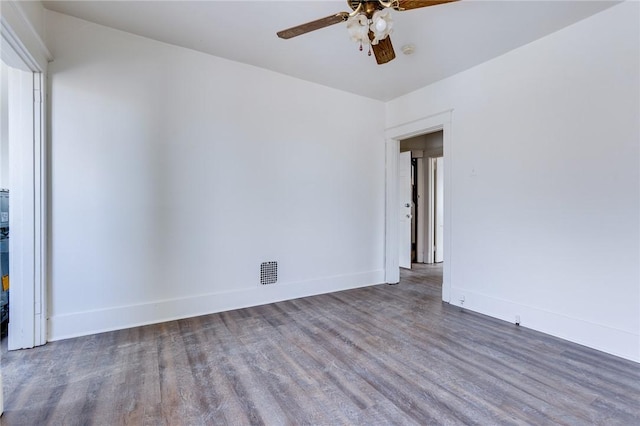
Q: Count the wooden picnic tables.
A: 0